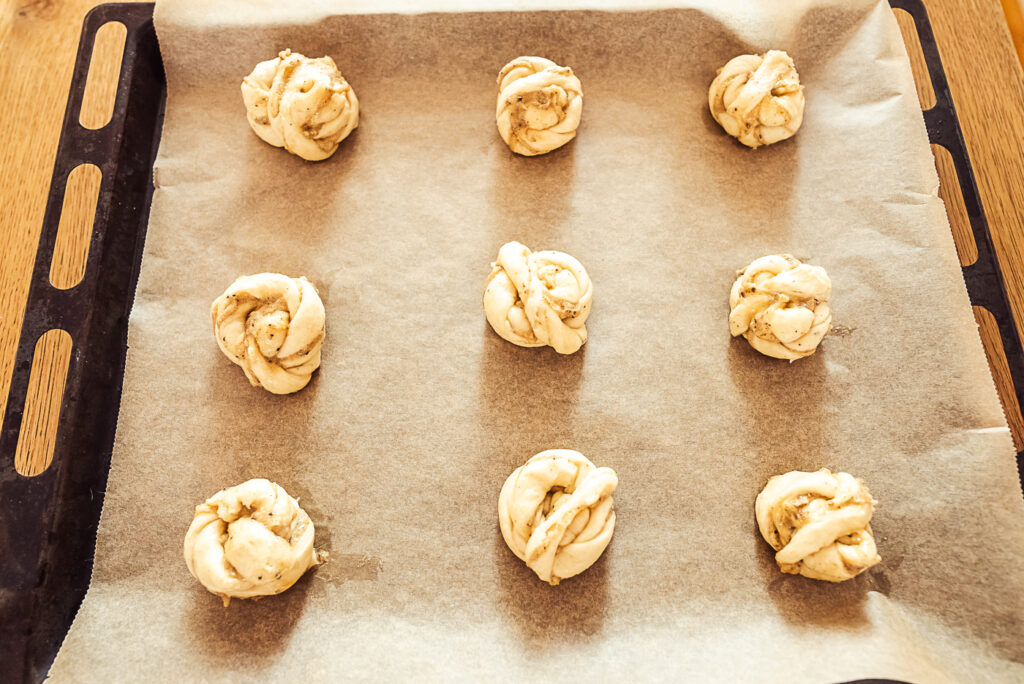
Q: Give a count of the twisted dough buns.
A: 9